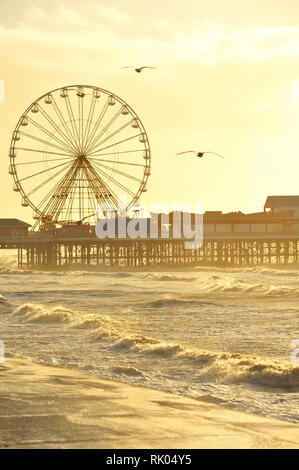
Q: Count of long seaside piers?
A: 1